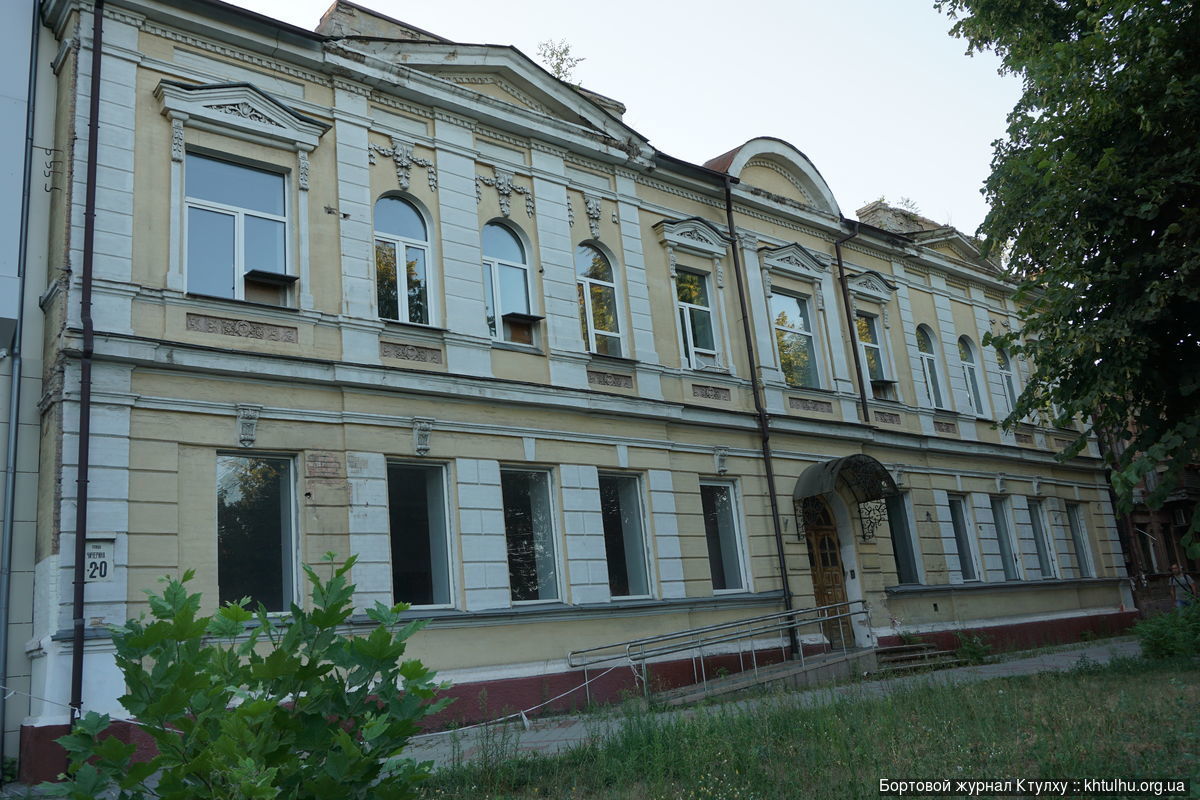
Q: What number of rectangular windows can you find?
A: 14